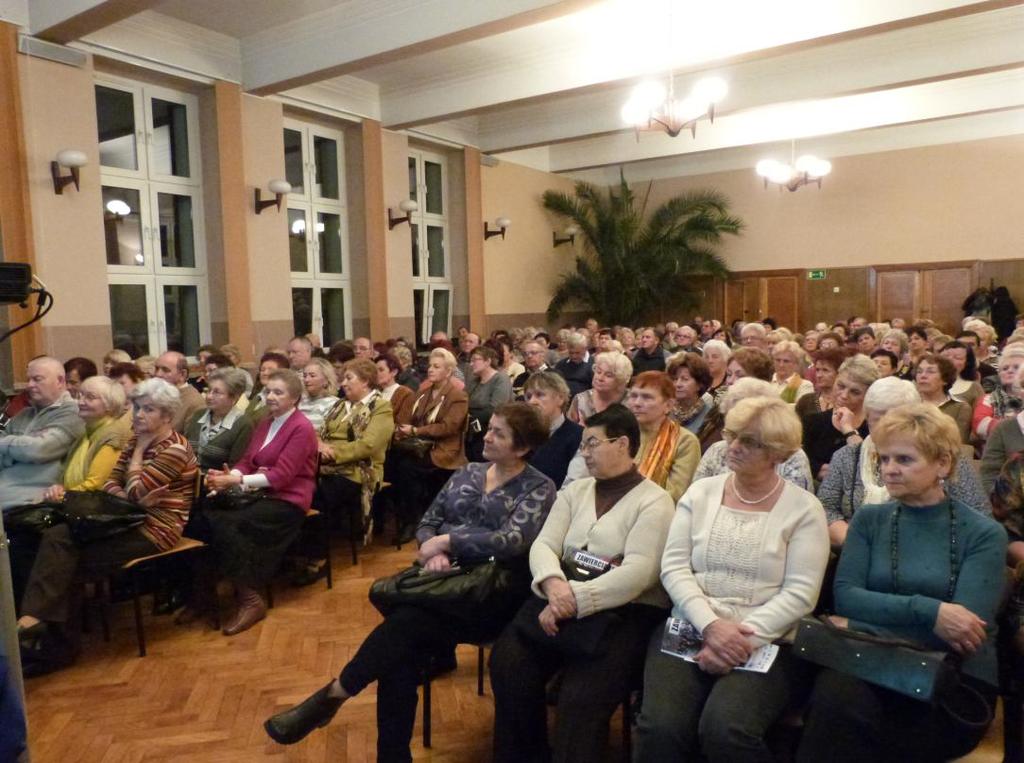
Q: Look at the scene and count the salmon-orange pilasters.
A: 4